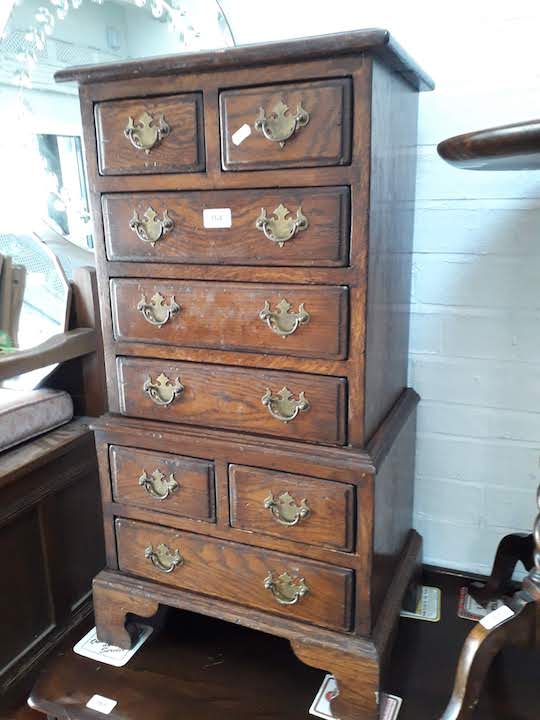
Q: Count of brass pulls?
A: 12